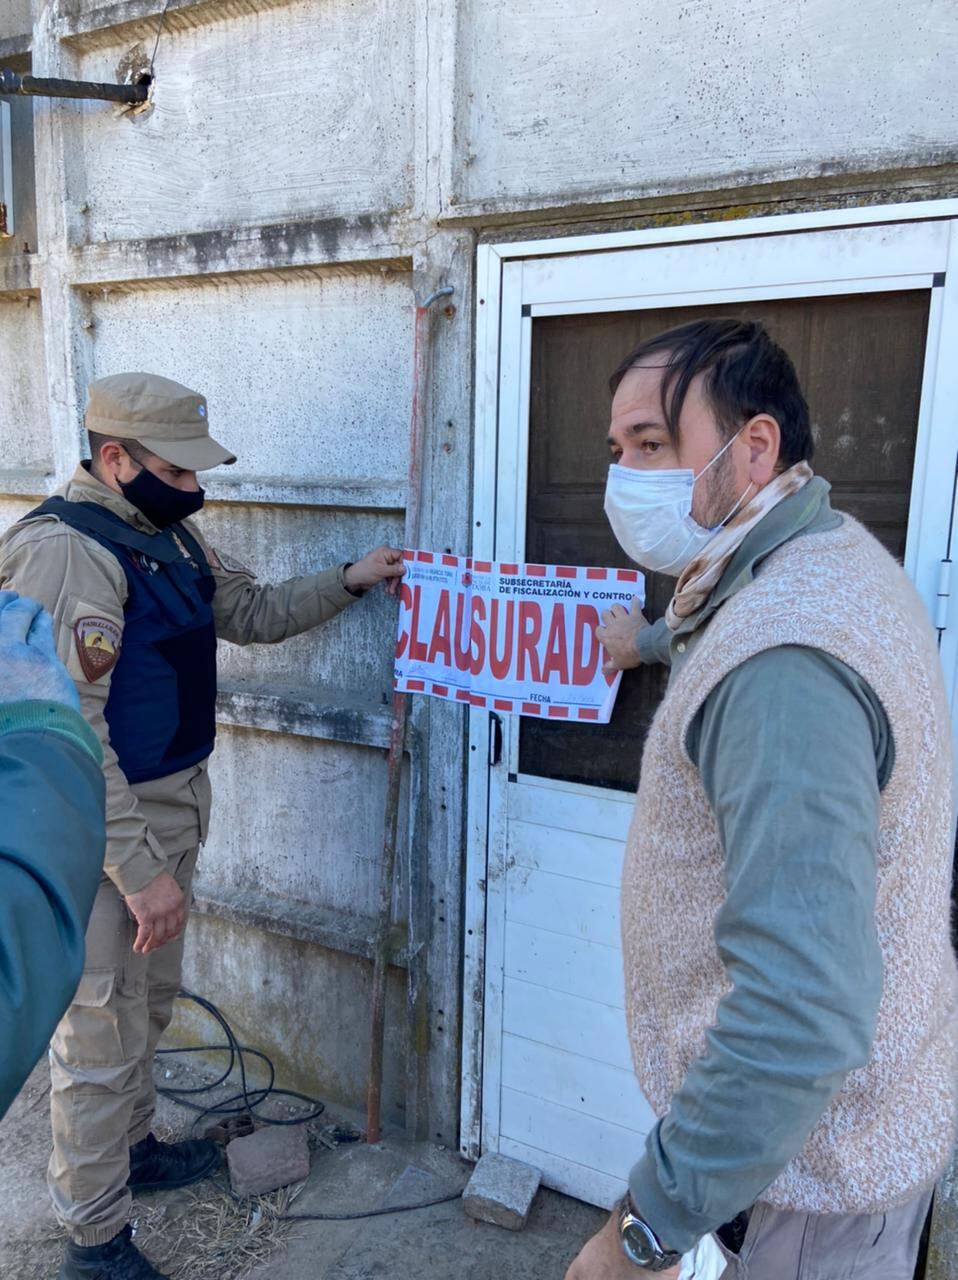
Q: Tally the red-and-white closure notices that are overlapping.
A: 2